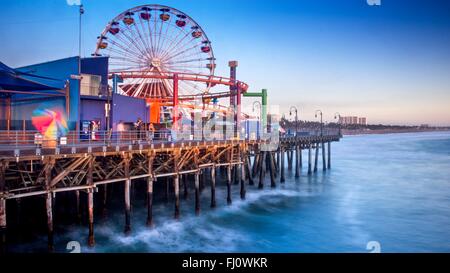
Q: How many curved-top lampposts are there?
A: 4